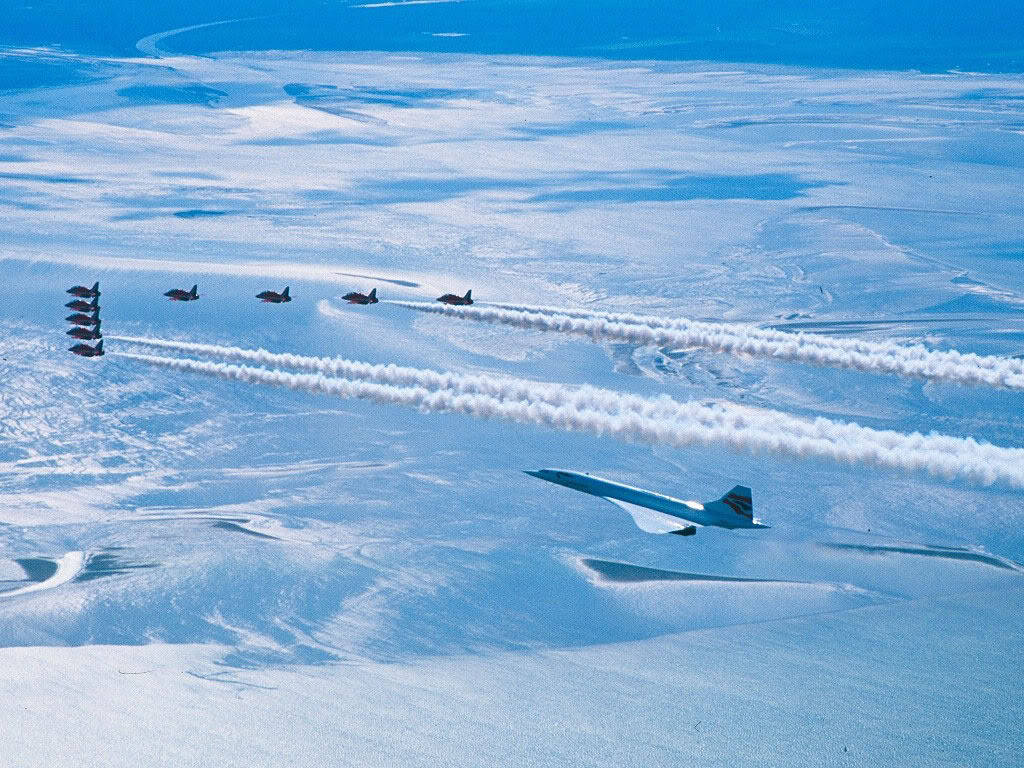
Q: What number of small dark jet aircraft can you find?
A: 9